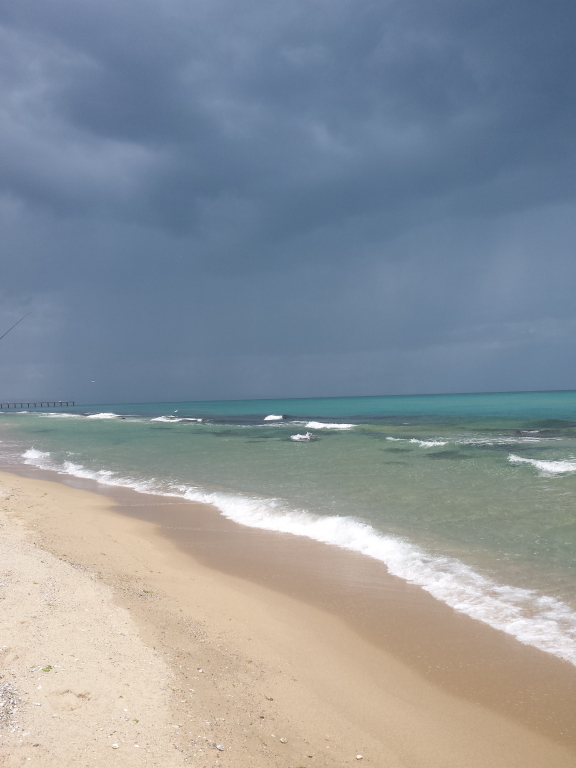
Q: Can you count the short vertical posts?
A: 12